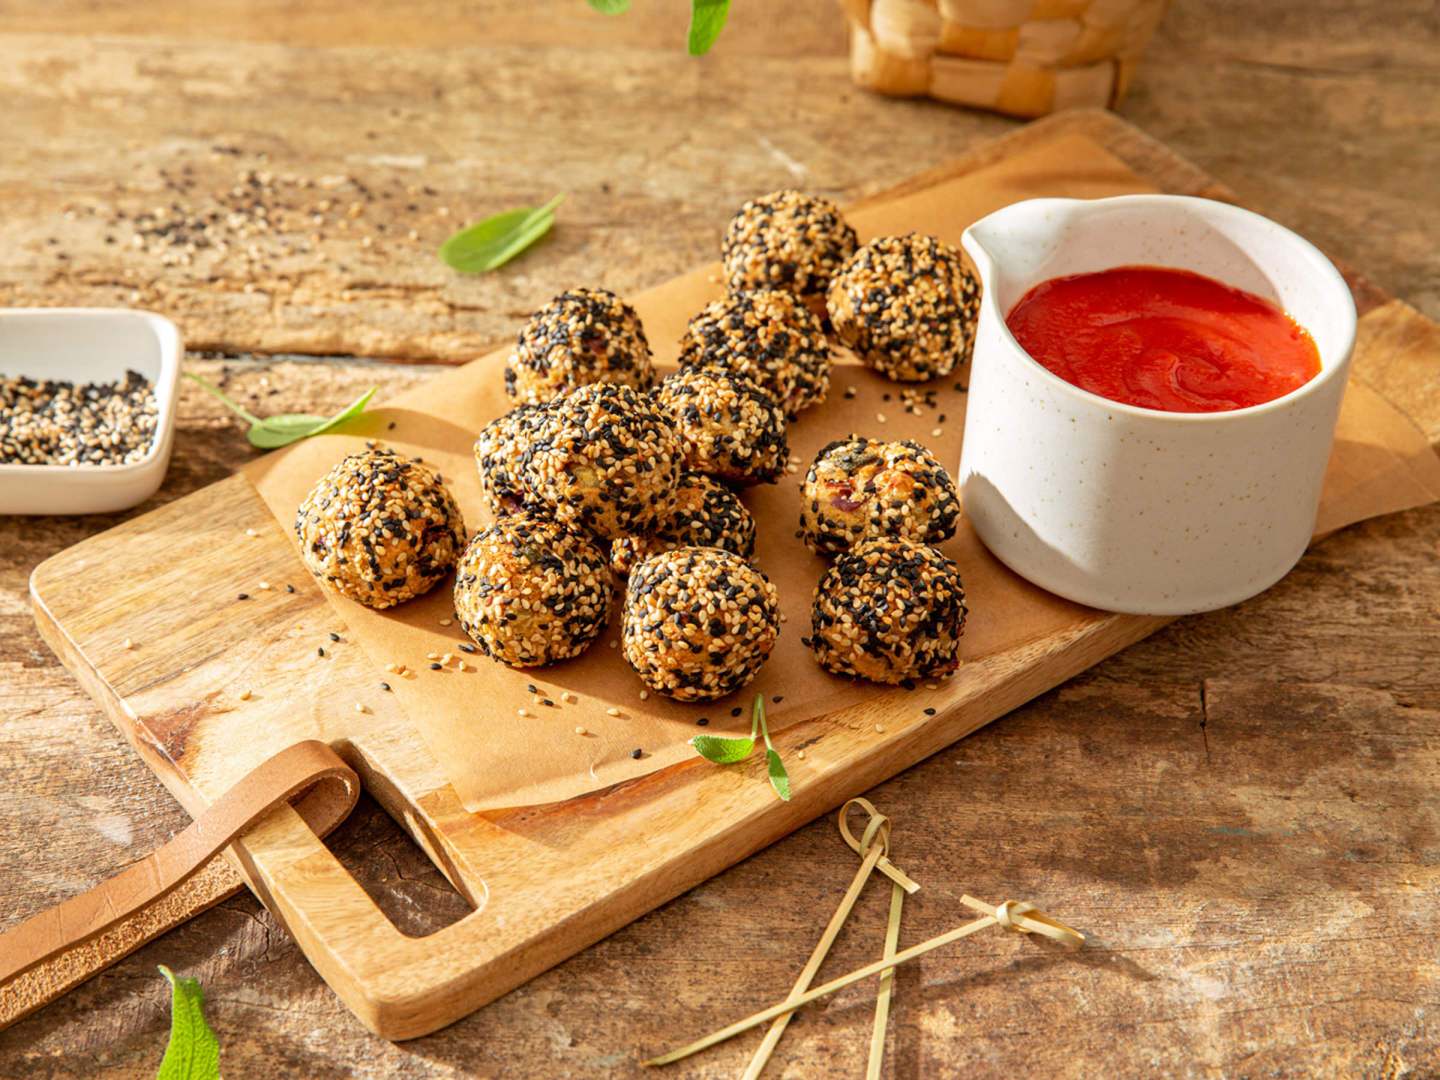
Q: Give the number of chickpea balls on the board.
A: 13